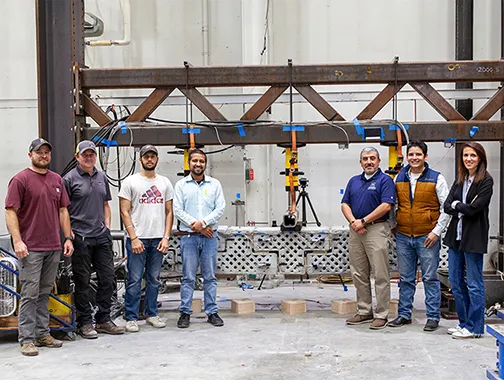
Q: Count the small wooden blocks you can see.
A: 5